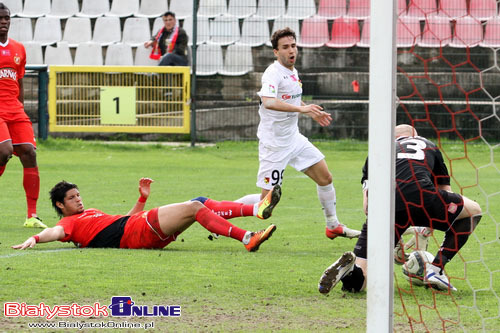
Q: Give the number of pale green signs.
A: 1